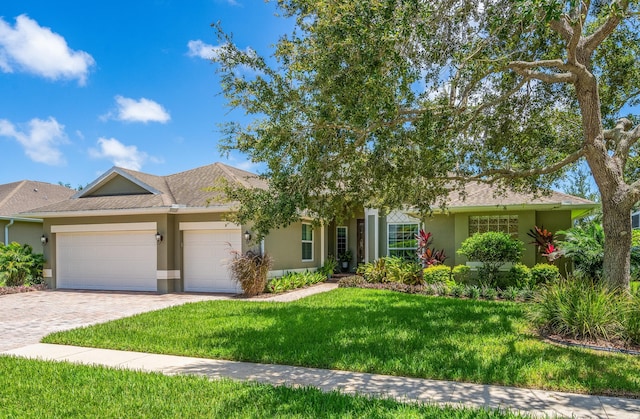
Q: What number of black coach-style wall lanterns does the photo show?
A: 3